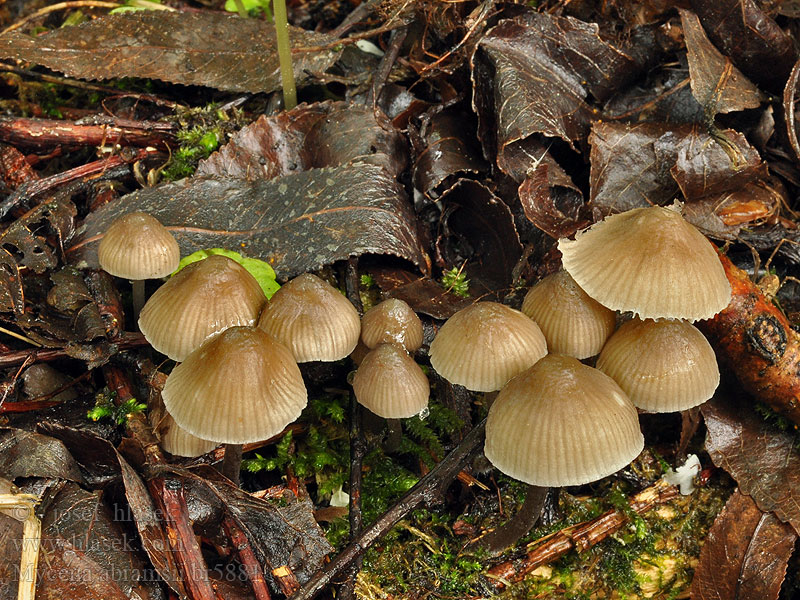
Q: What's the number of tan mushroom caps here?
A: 12